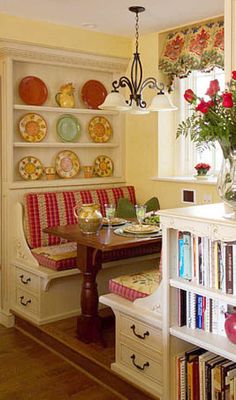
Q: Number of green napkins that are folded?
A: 2